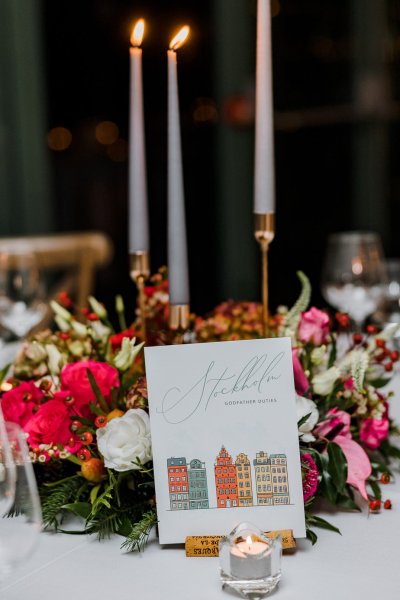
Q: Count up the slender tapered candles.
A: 3